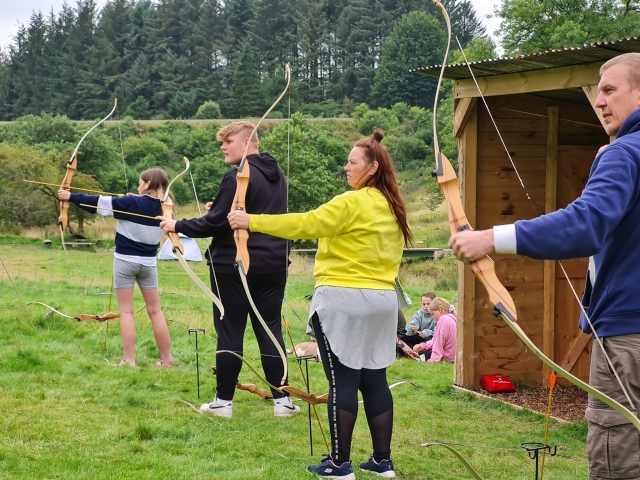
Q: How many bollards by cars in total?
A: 0